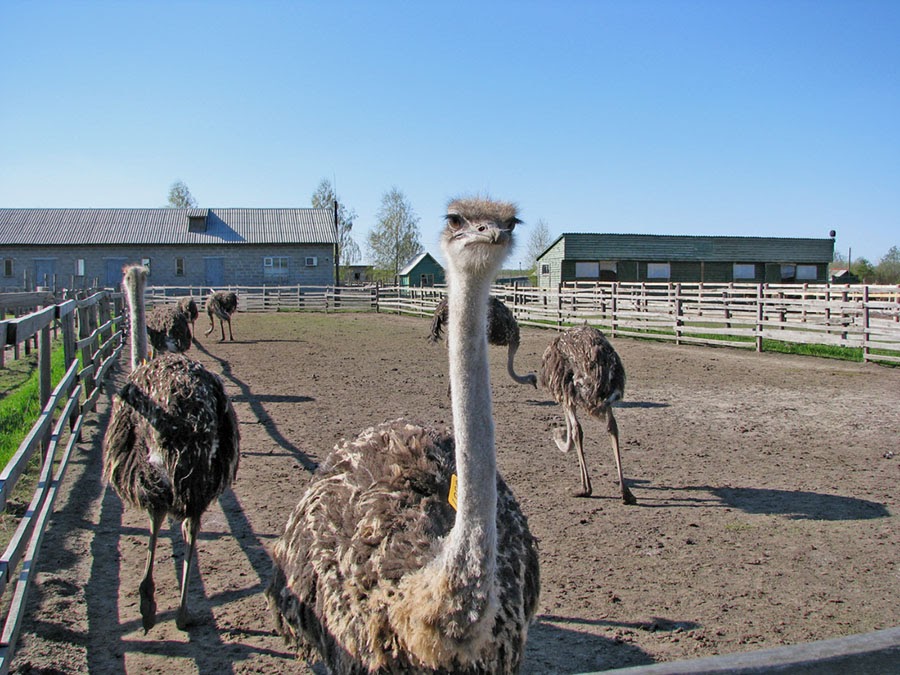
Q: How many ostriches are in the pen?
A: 7